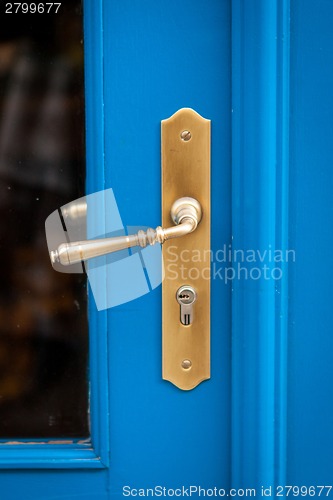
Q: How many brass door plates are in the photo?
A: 1